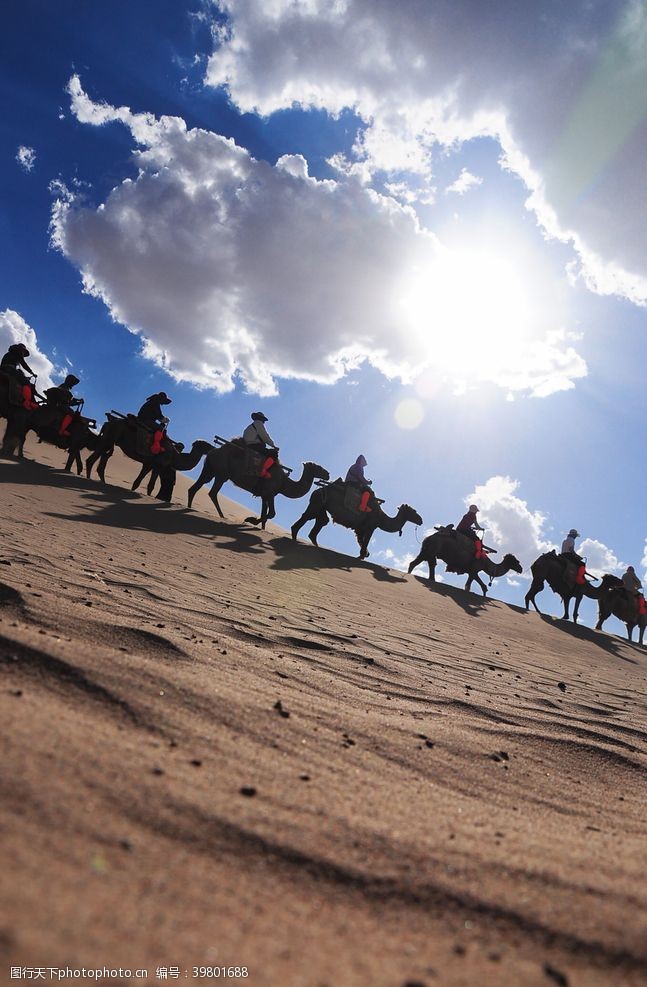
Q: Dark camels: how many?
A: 8